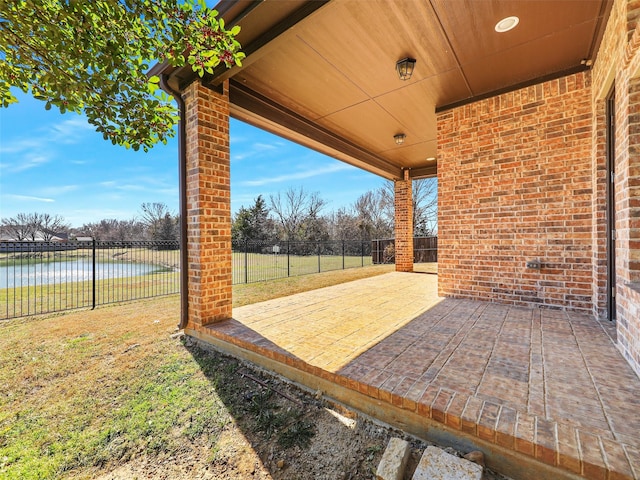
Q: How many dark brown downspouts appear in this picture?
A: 1